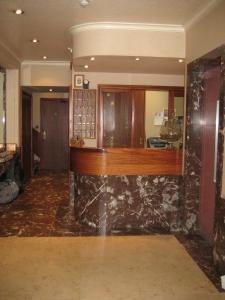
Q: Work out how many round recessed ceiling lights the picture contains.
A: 8